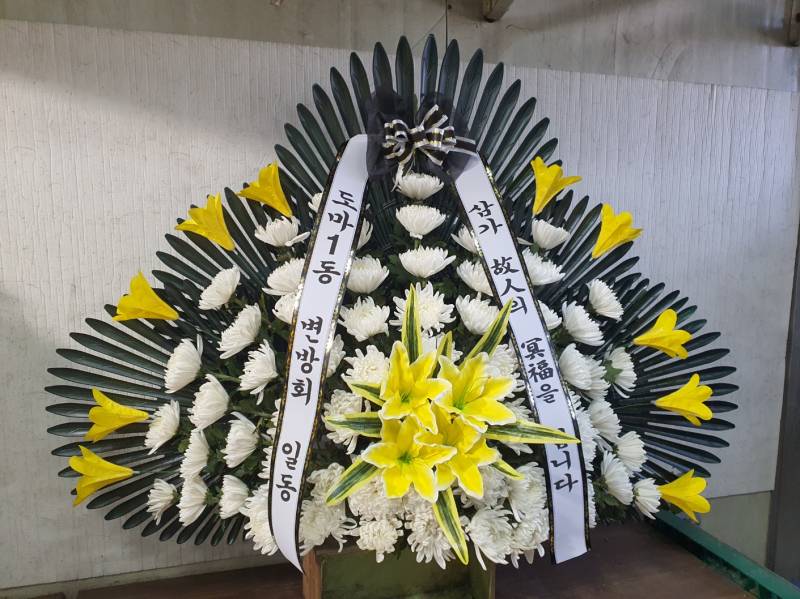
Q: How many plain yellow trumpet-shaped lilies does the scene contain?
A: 10